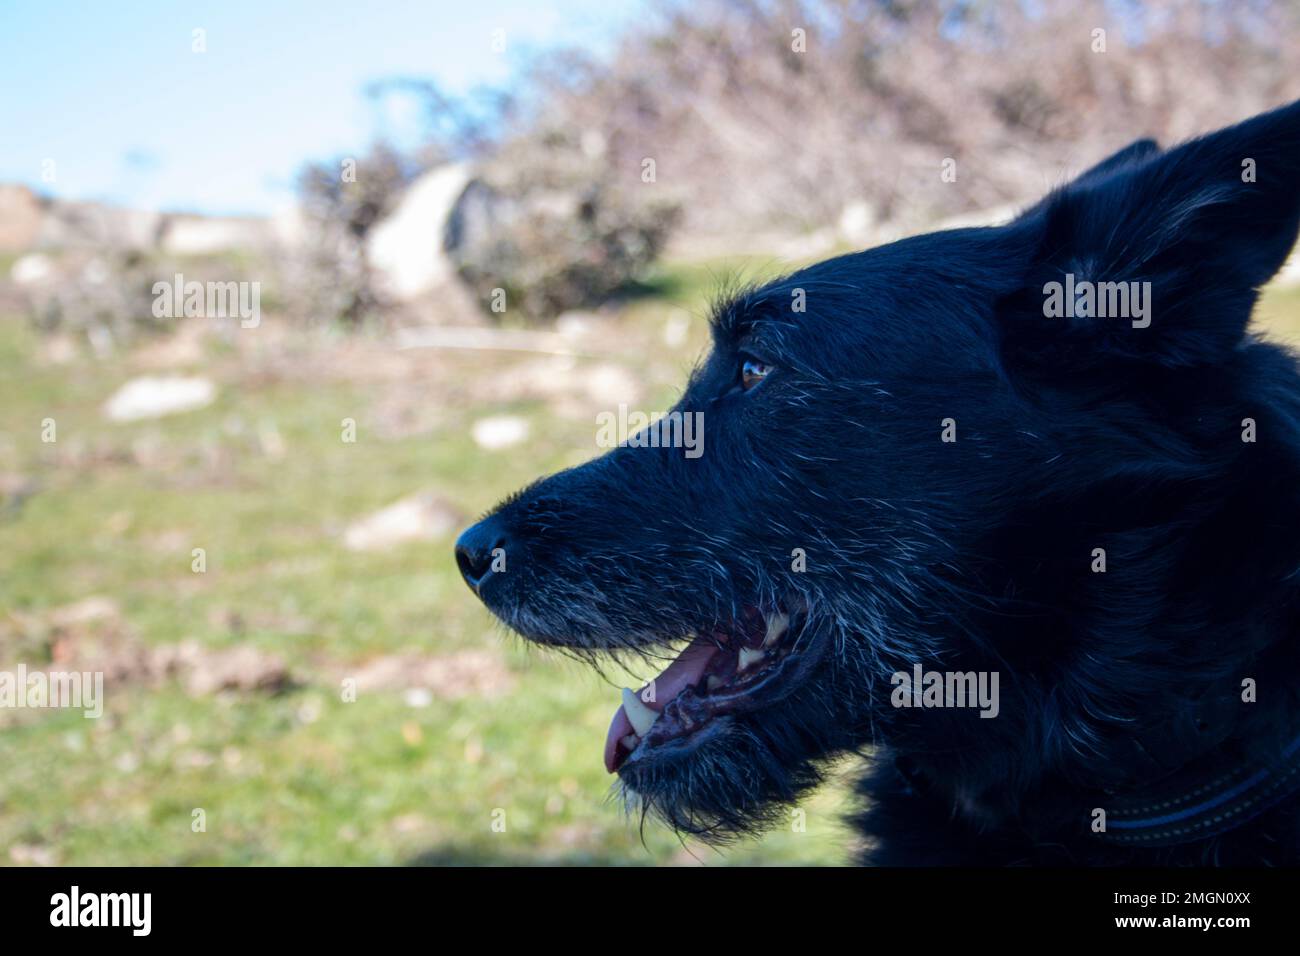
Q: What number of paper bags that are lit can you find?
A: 0